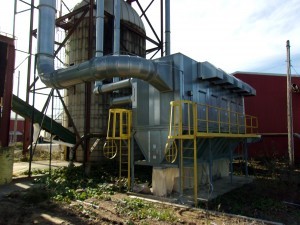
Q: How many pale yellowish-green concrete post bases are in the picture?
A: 1